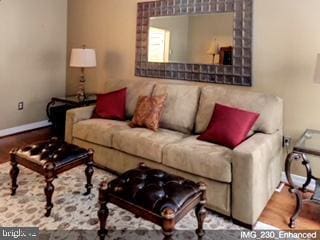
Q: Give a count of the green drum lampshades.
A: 0